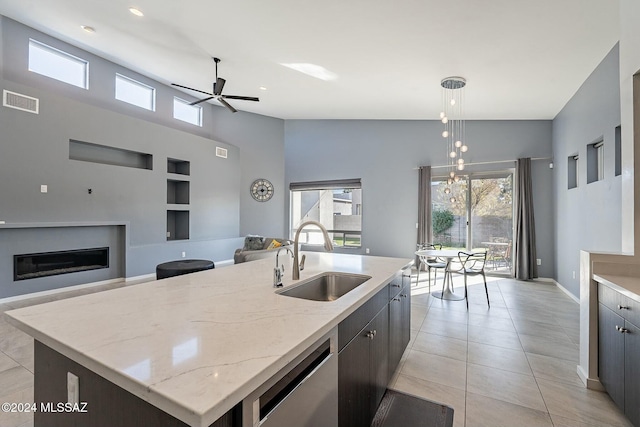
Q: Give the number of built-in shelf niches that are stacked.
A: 3